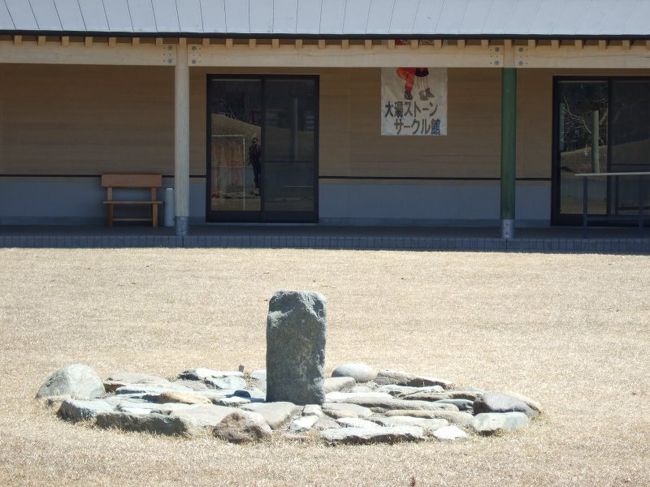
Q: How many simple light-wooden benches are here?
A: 1